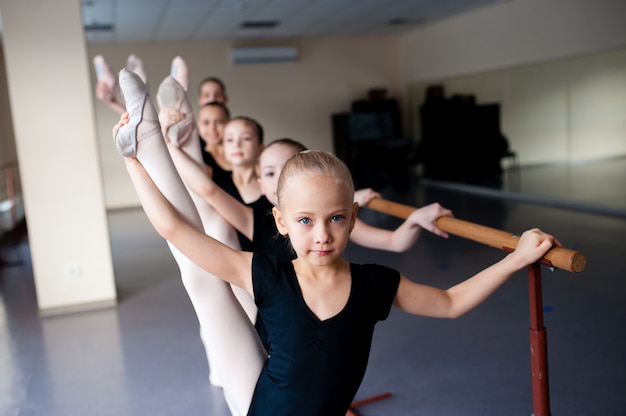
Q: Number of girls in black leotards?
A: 5